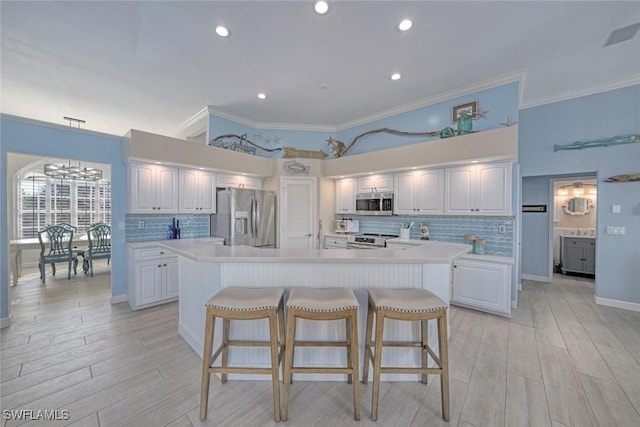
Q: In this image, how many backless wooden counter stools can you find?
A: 3